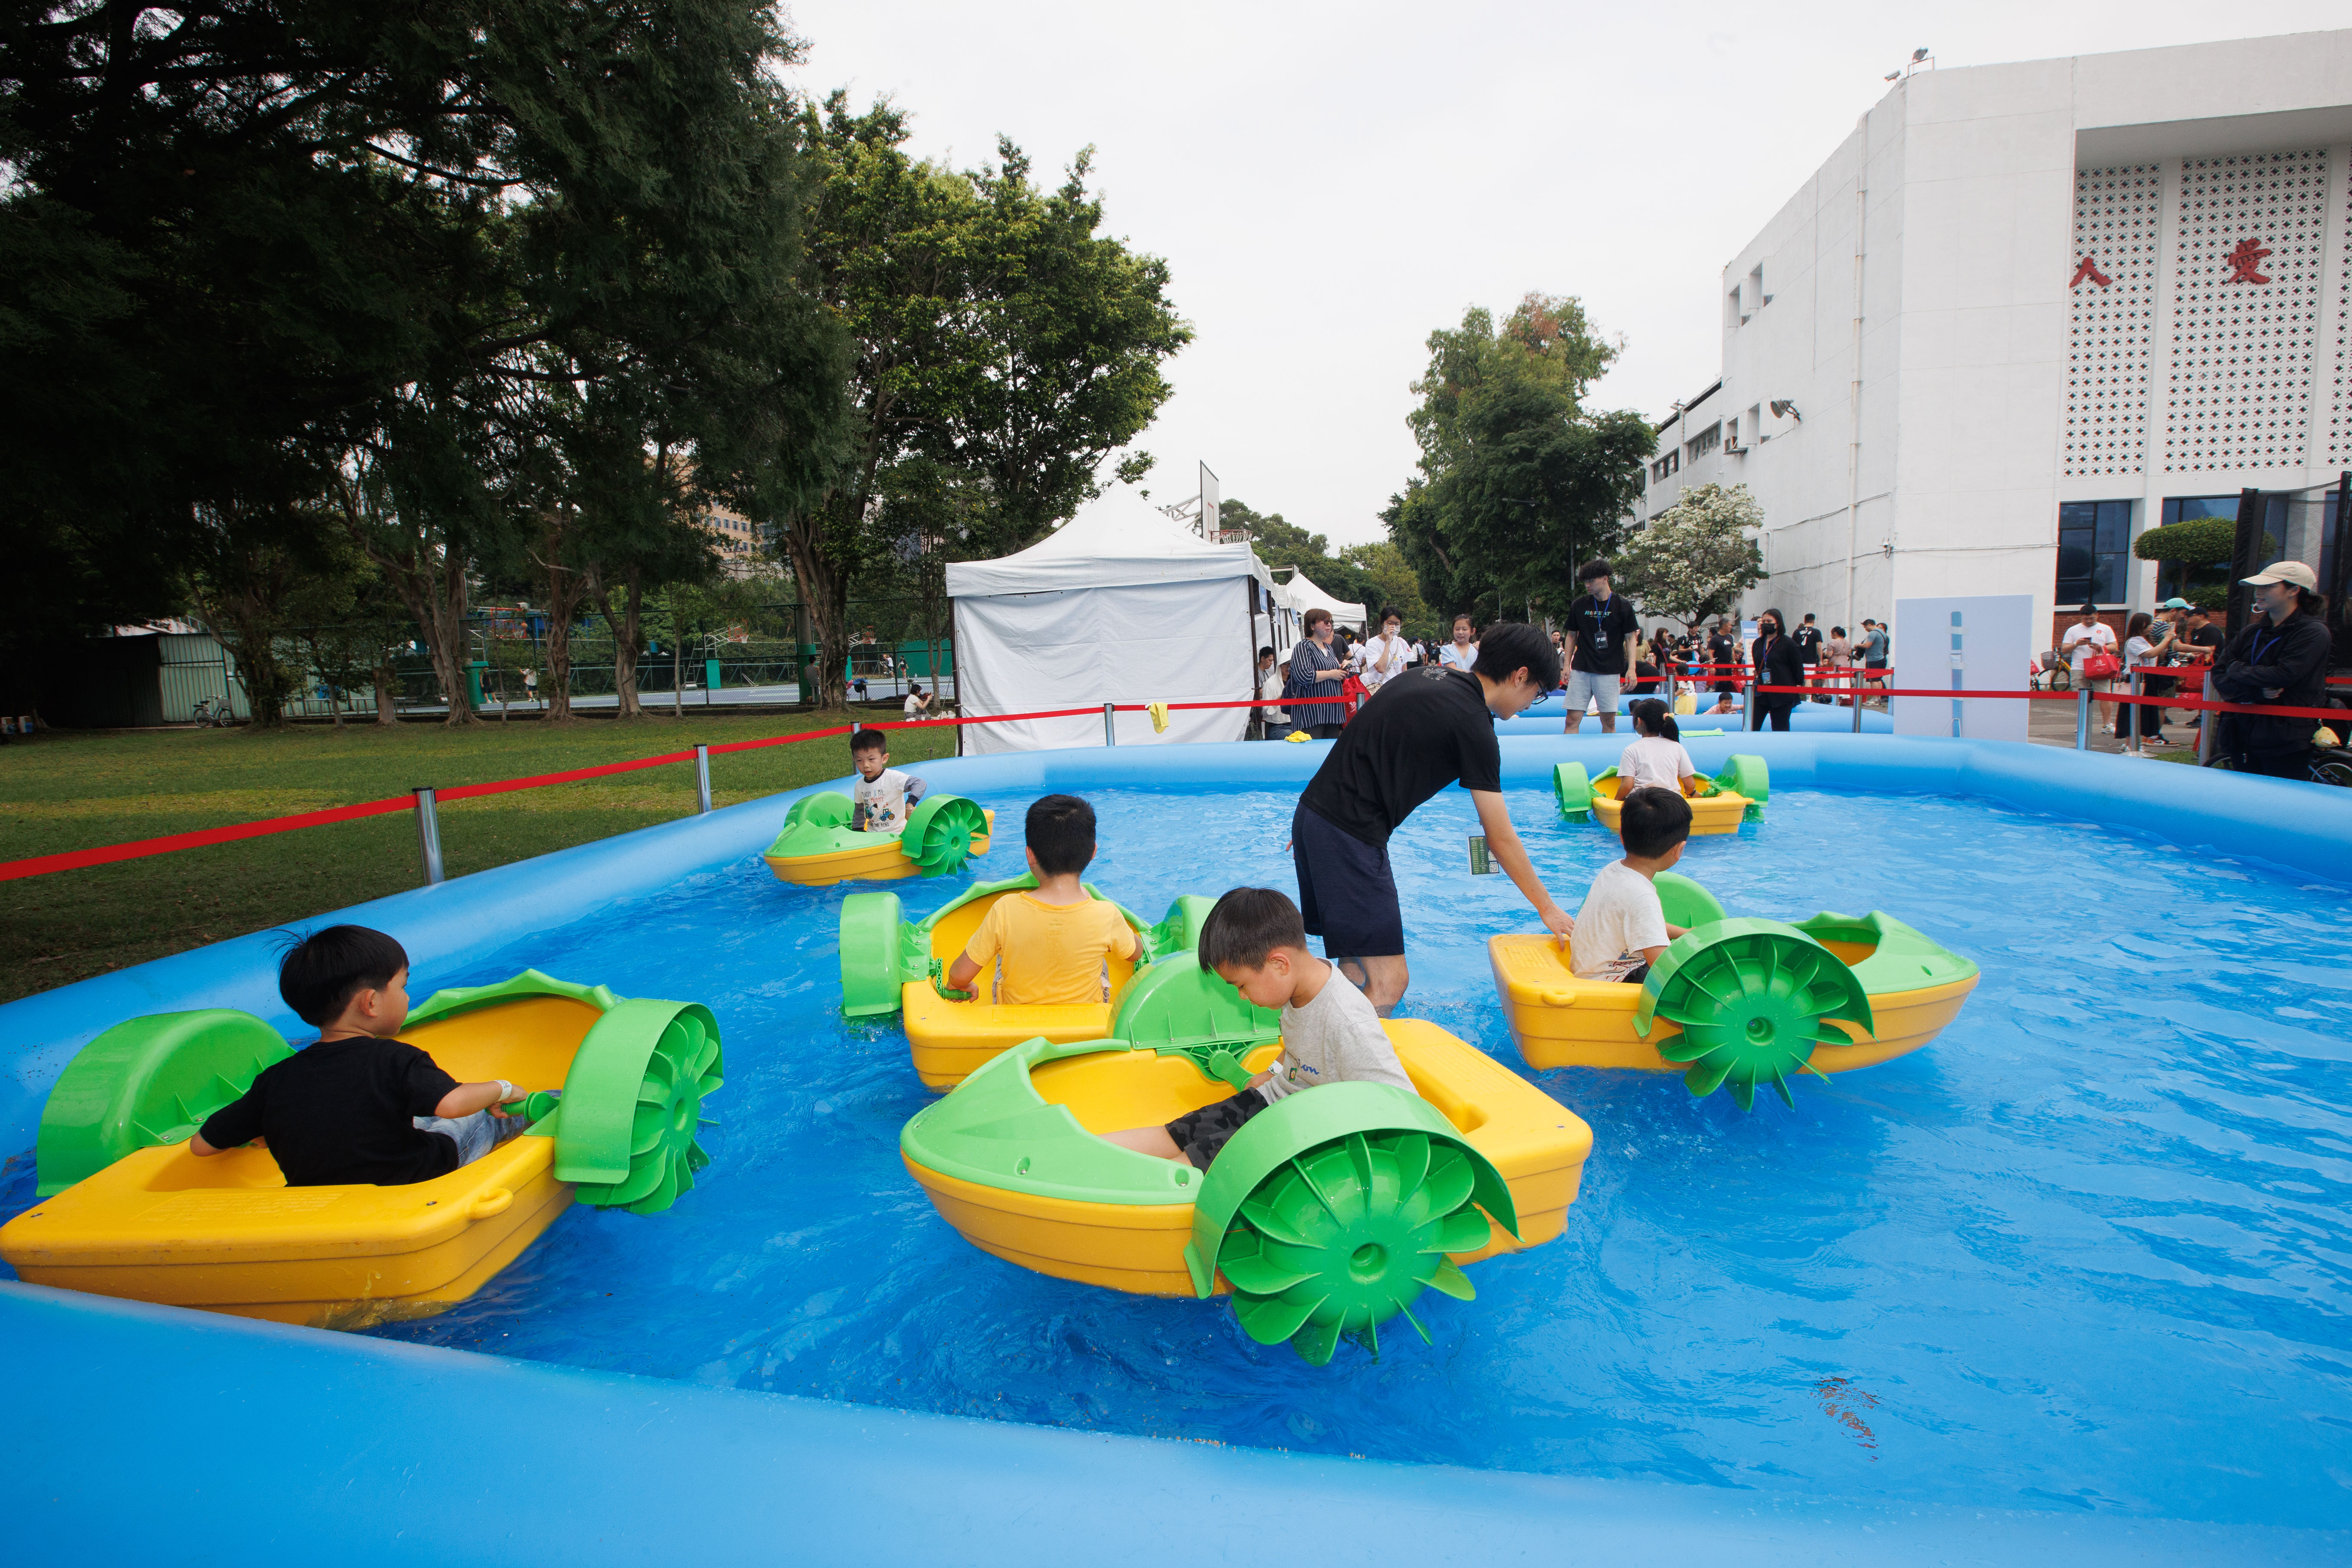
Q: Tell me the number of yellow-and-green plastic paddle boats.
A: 6